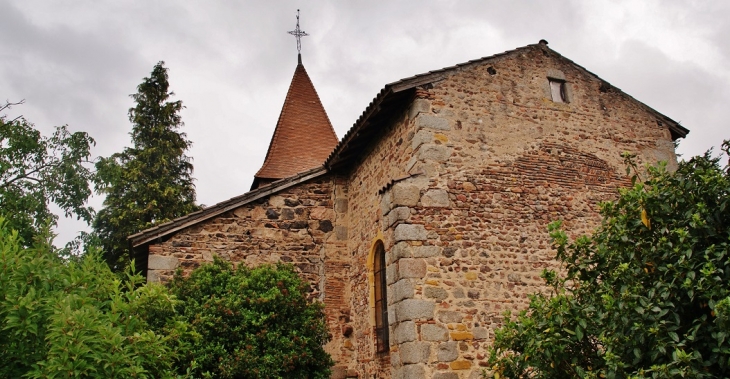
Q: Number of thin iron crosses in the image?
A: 1